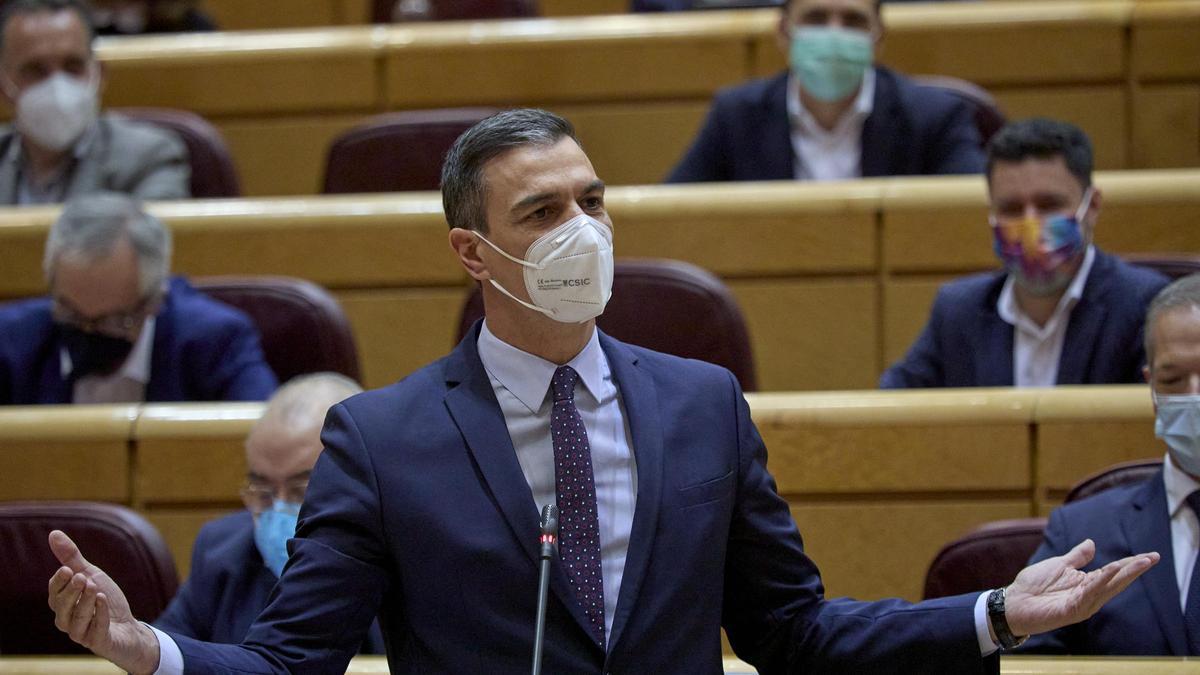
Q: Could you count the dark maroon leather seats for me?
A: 10